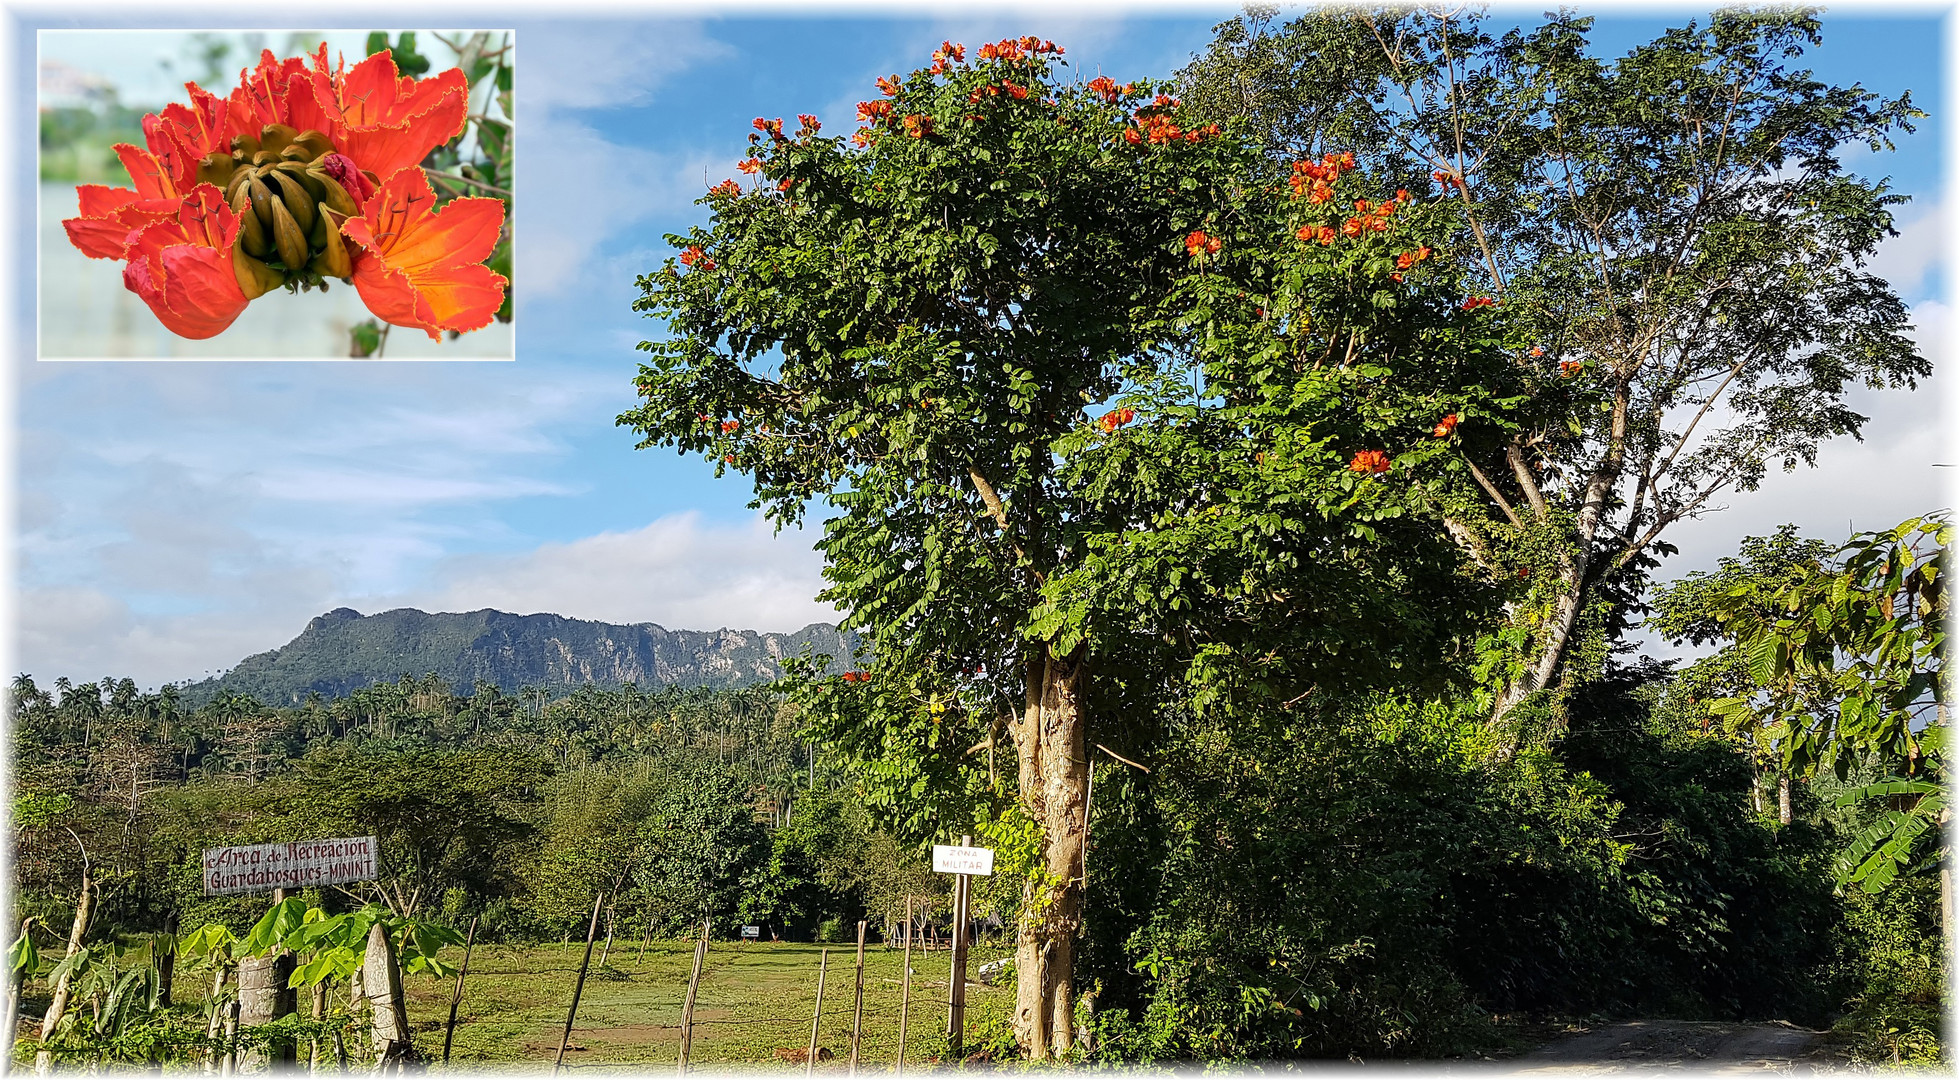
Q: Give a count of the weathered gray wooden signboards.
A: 1